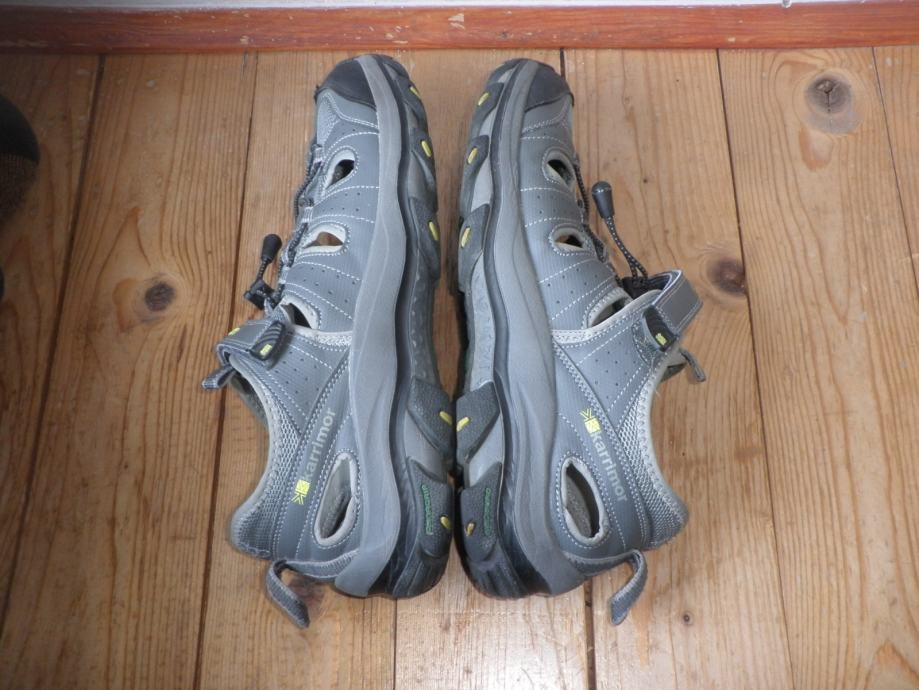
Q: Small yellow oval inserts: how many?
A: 10